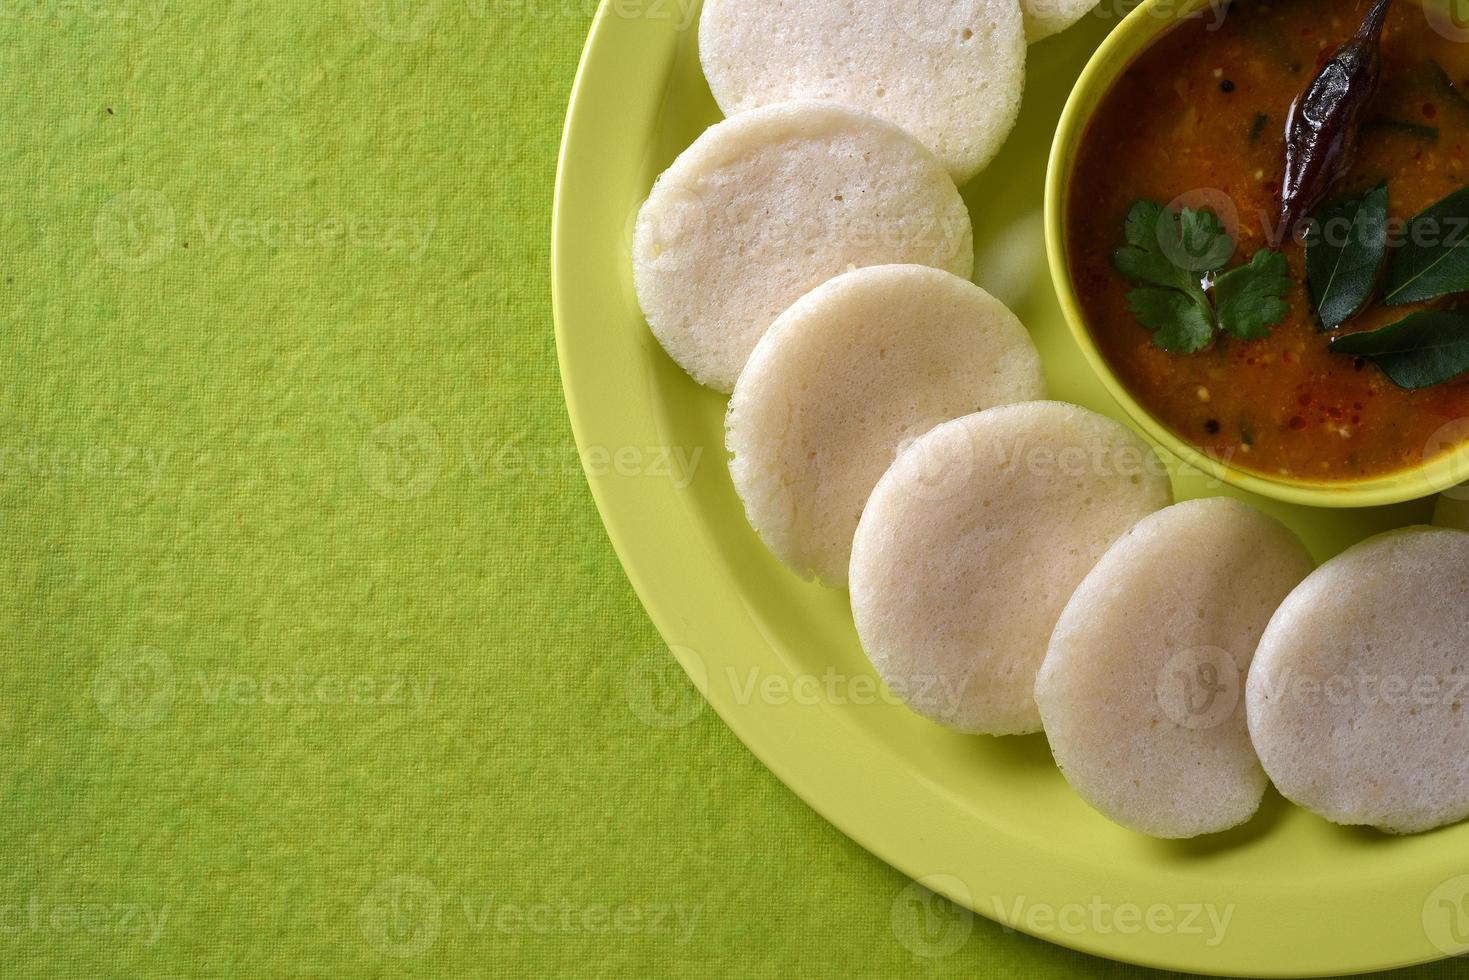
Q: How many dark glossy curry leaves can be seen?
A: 3